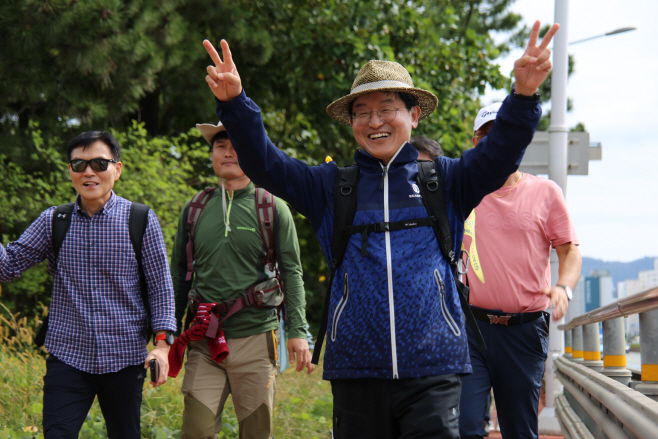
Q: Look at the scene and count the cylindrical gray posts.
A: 5